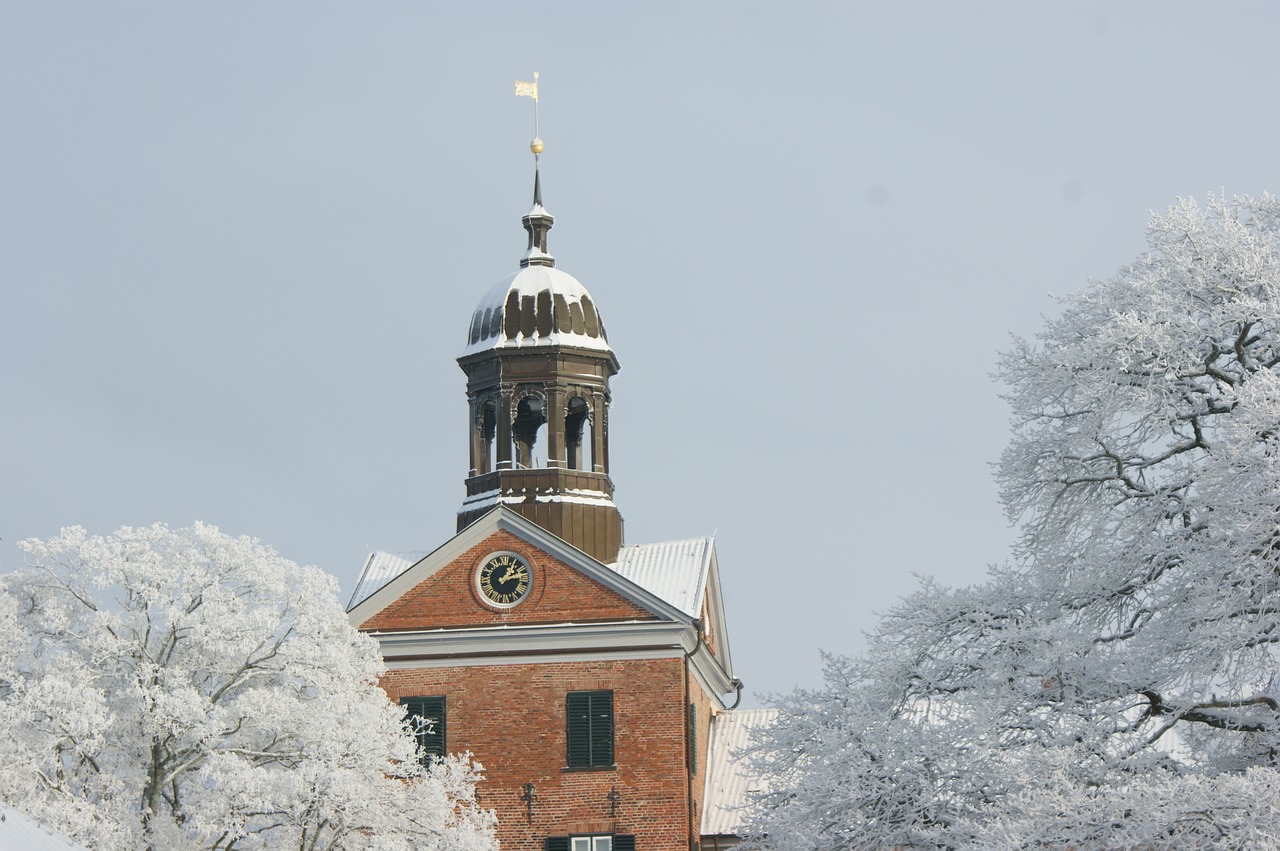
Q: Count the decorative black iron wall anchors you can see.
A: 2